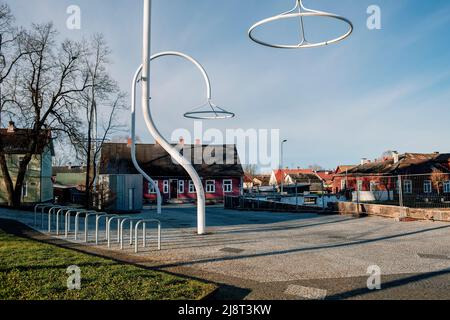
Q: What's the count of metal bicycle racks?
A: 11